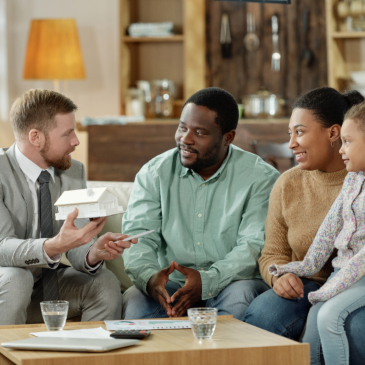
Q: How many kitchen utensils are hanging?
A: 4